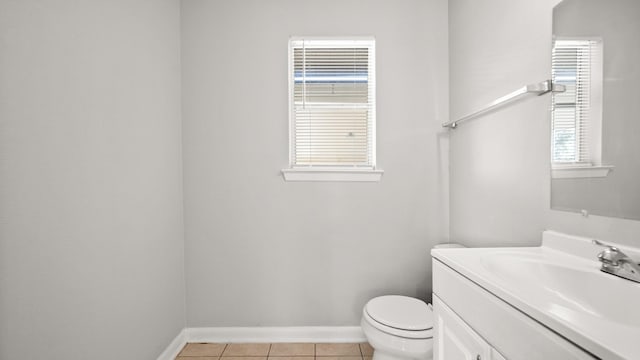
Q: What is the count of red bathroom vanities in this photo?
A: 0